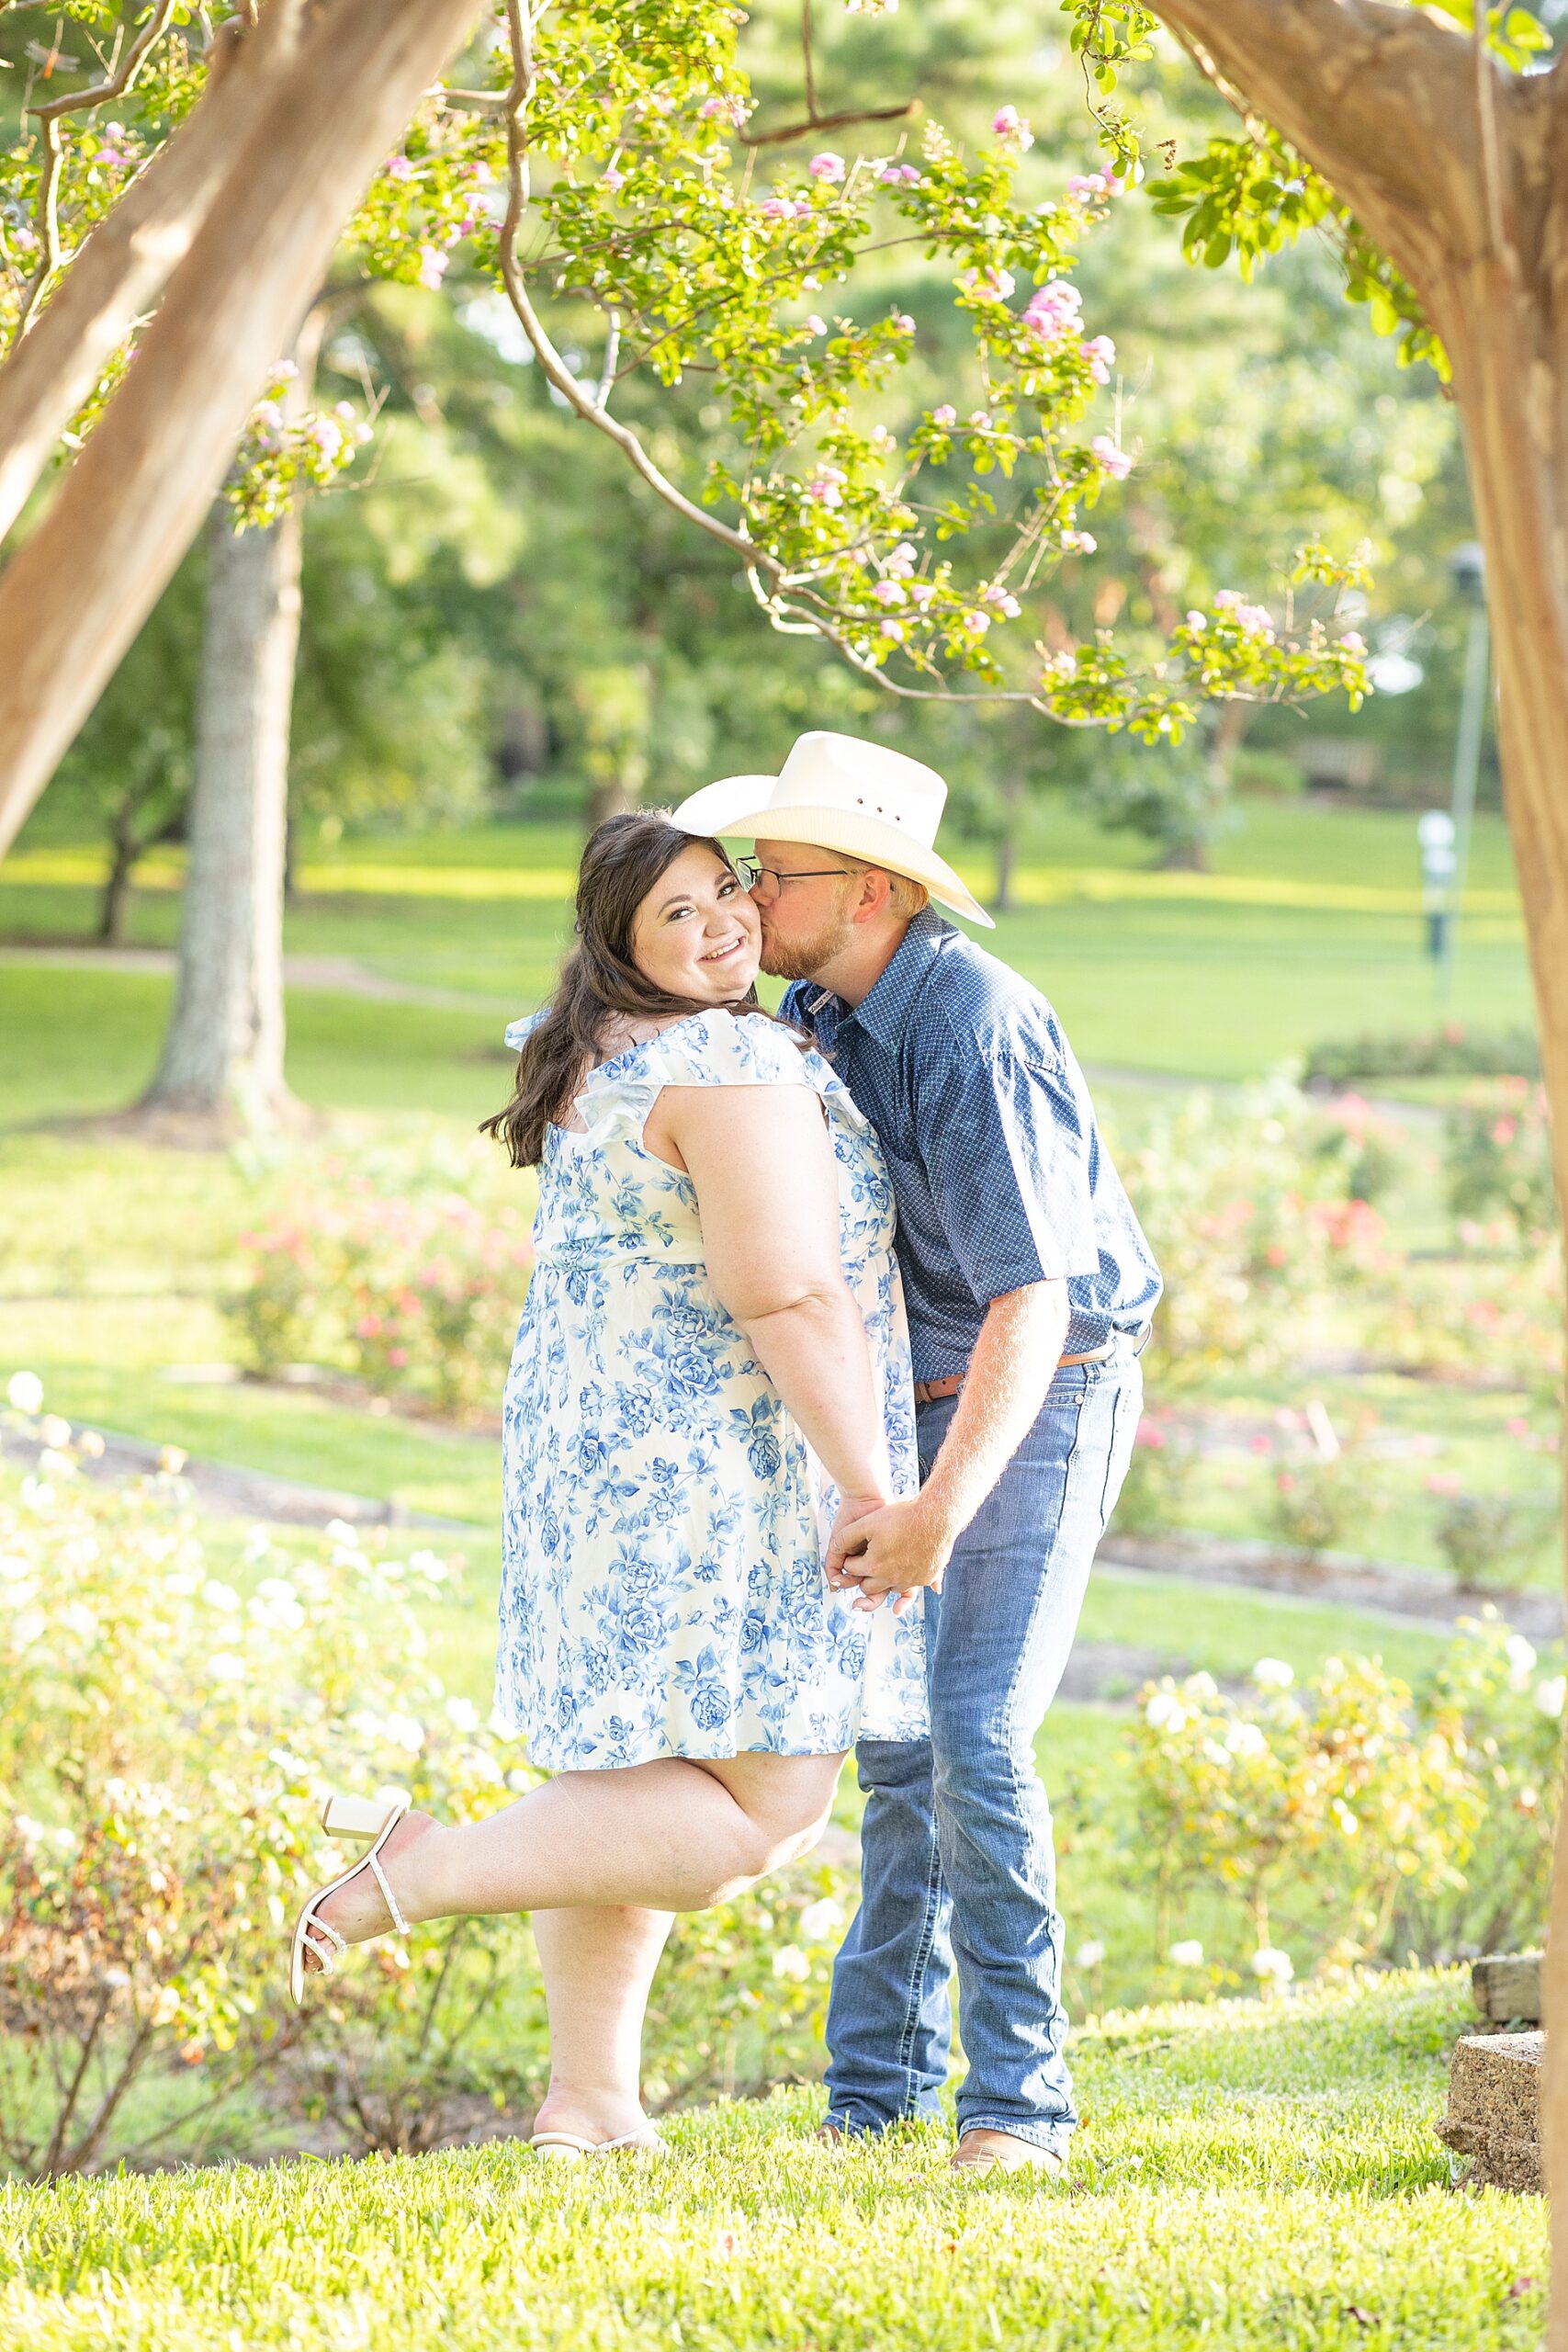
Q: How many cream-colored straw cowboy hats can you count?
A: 1